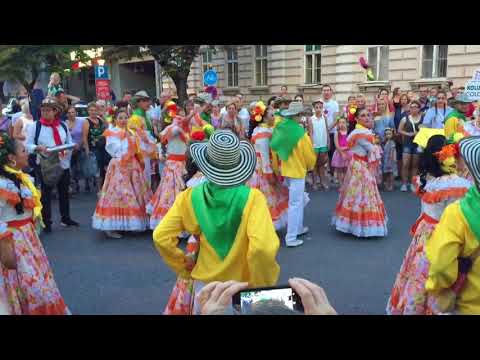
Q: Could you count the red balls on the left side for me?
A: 0